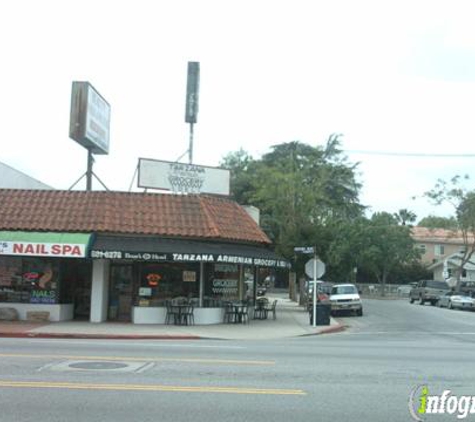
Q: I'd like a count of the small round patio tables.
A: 3